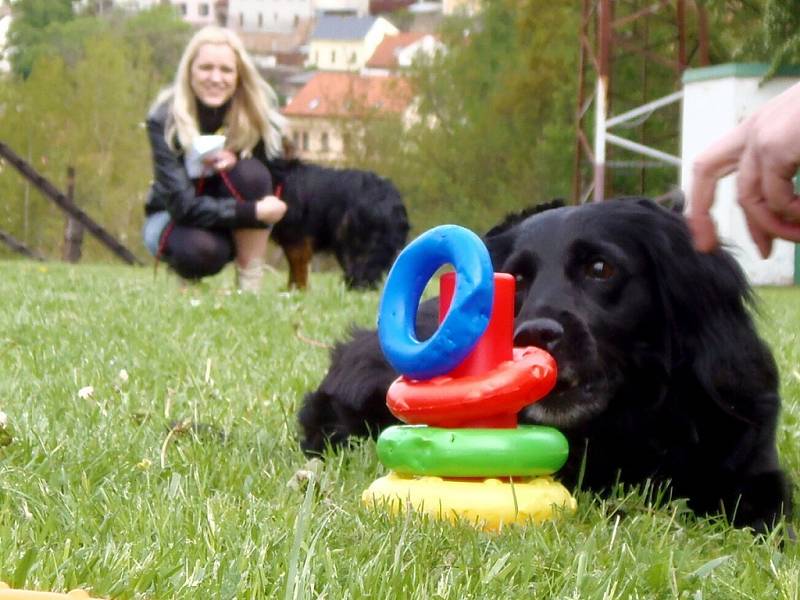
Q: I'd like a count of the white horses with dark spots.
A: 0